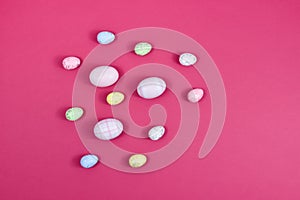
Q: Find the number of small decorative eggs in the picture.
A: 10